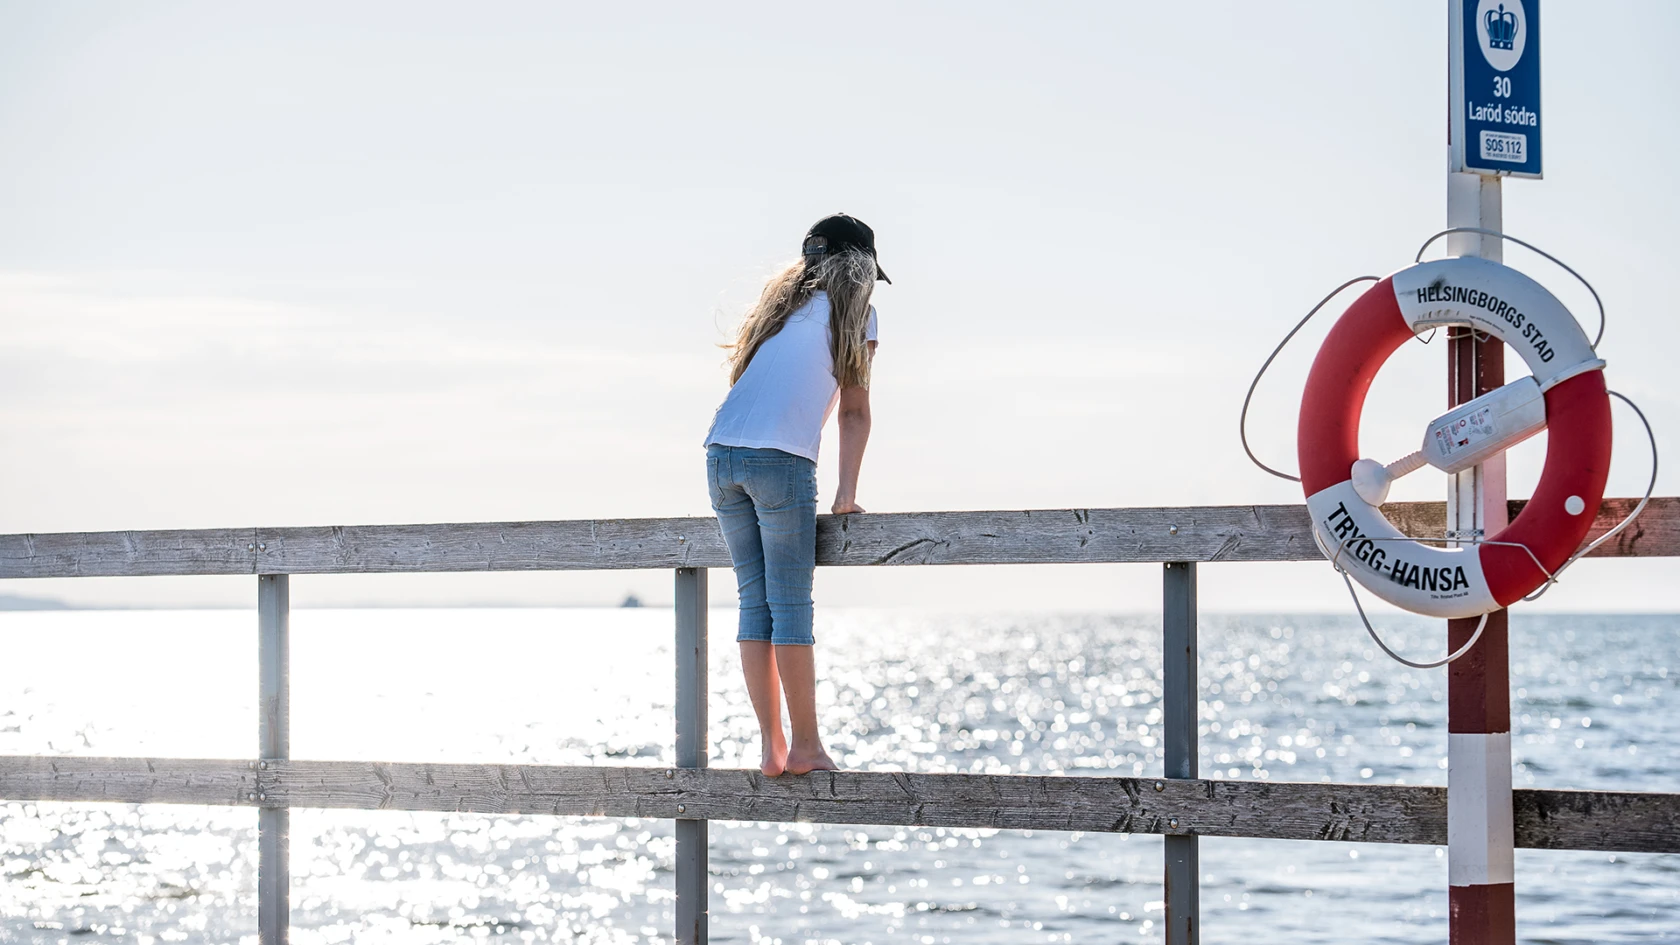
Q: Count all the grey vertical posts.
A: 3